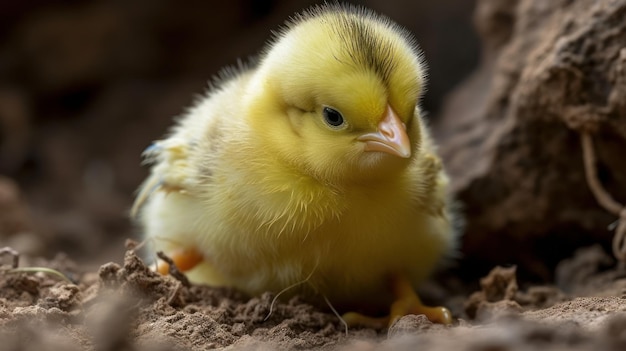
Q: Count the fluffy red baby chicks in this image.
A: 0